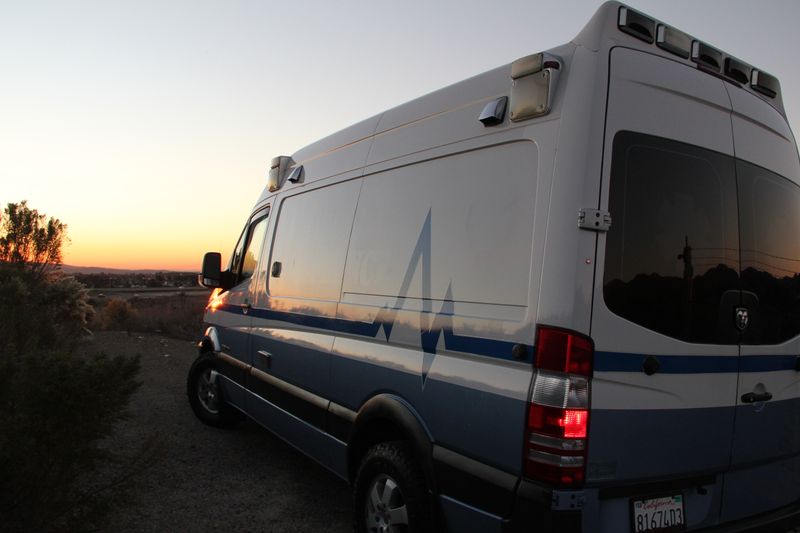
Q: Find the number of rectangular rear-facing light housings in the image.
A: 5